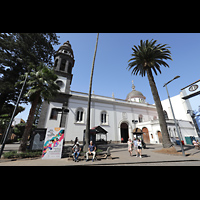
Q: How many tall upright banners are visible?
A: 1